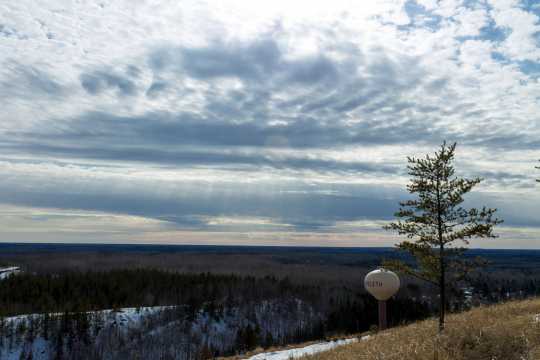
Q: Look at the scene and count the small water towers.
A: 1